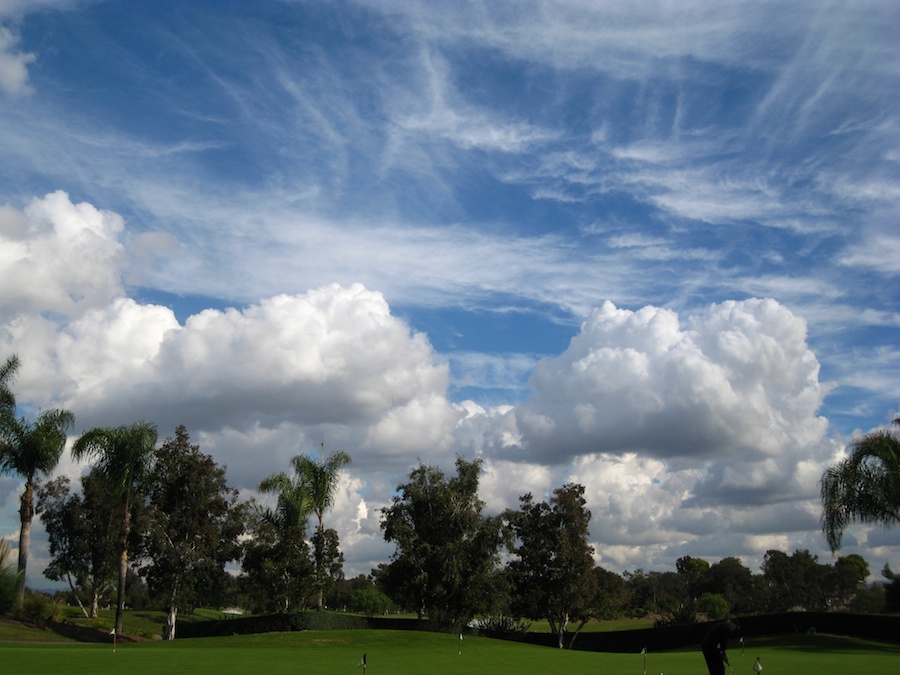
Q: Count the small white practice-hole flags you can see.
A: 6